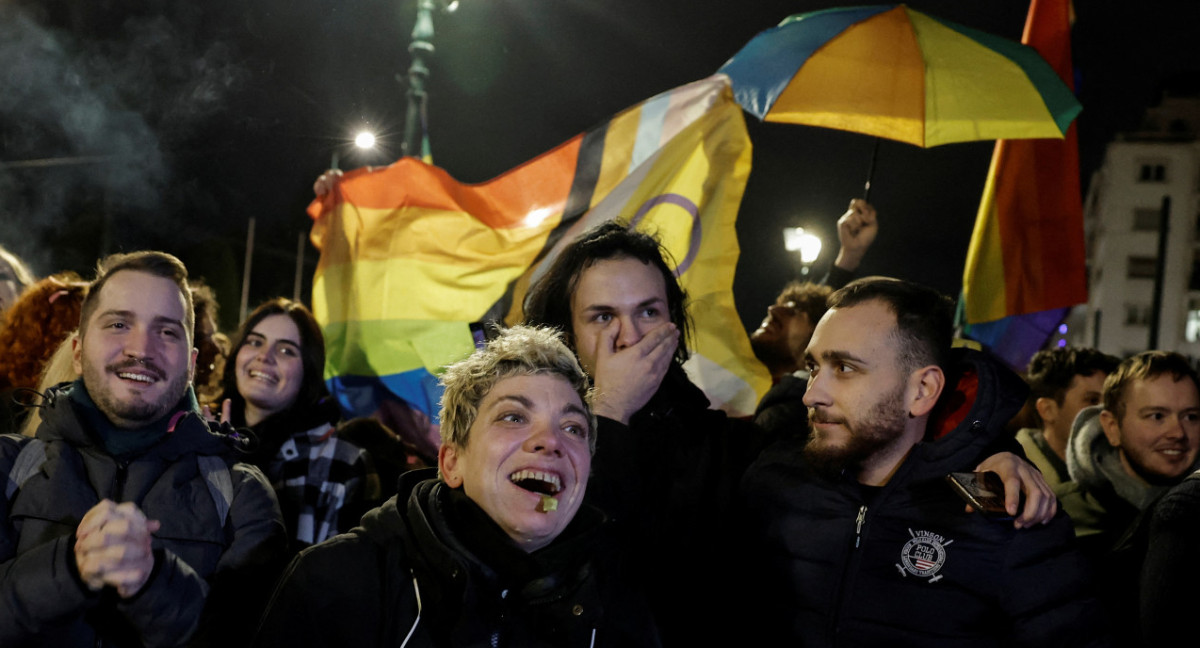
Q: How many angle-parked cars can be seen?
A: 0